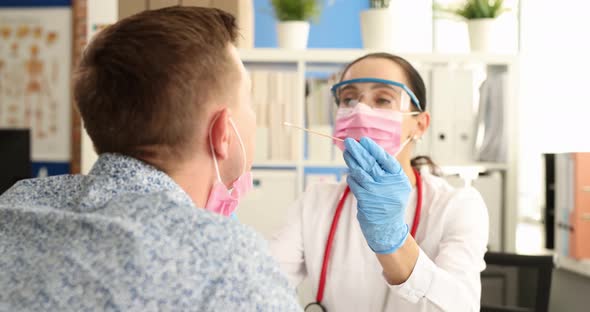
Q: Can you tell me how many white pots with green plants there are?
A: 3